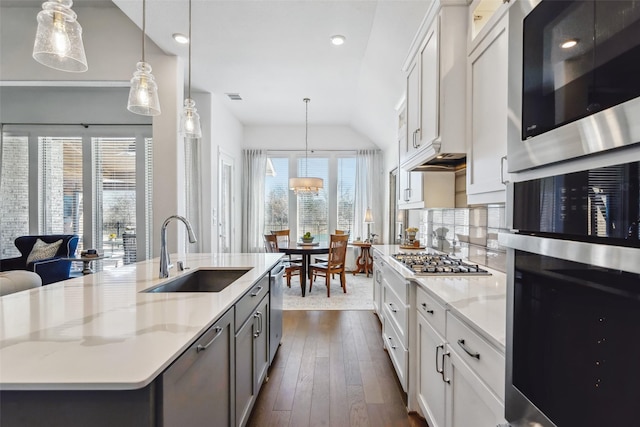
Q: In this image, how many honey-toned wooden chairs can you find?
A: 4